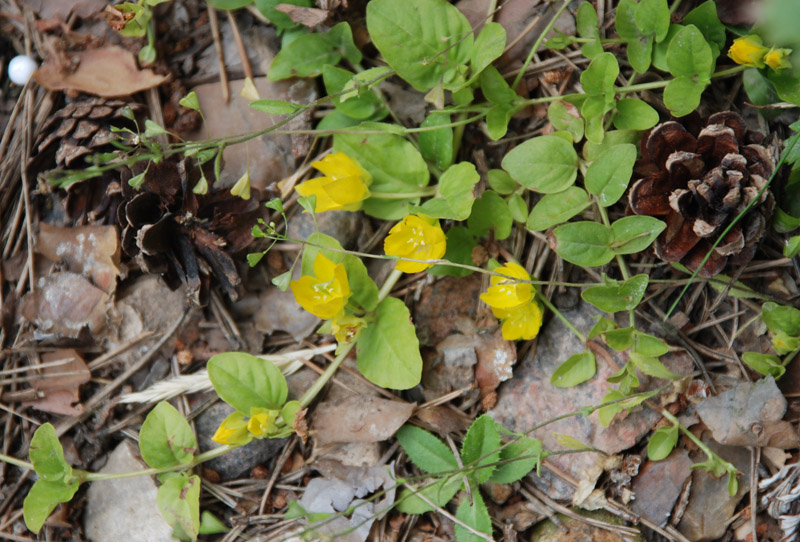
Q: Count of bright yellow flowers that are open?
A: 5